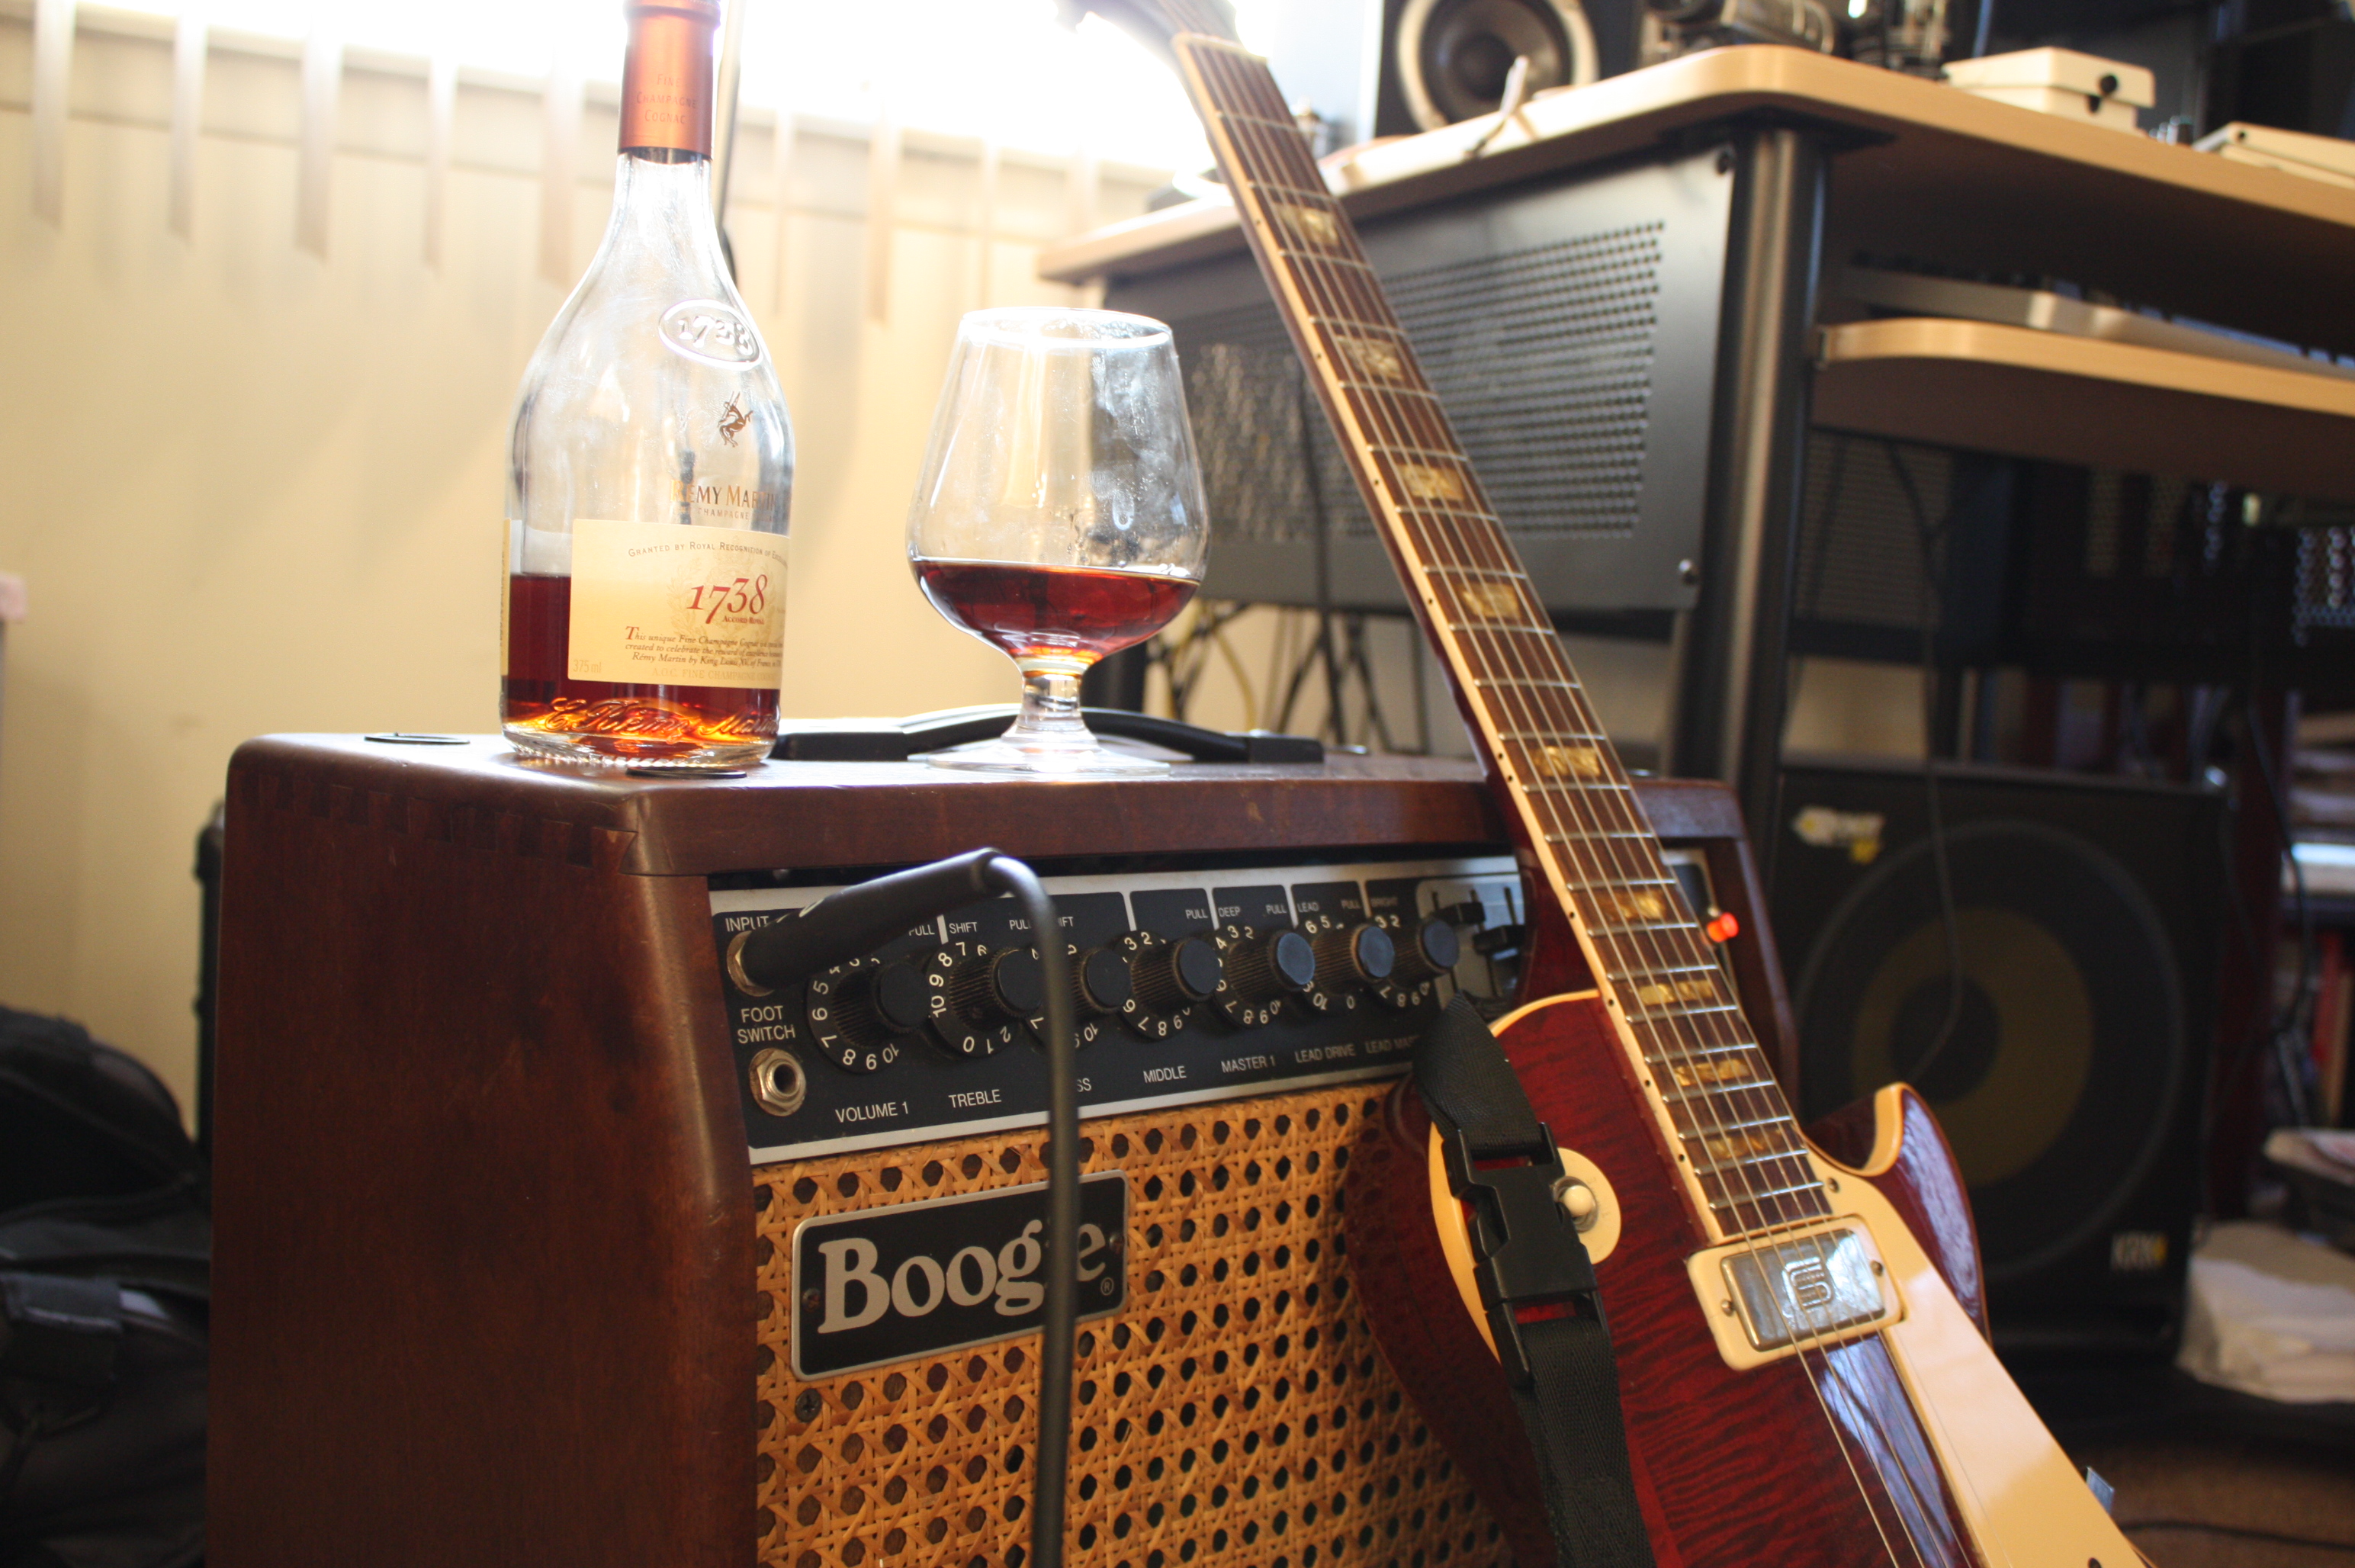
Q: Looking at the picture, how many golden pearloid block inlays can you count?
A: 9